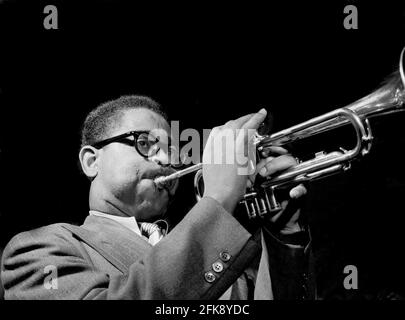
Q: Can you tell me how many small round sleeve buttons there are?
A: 3